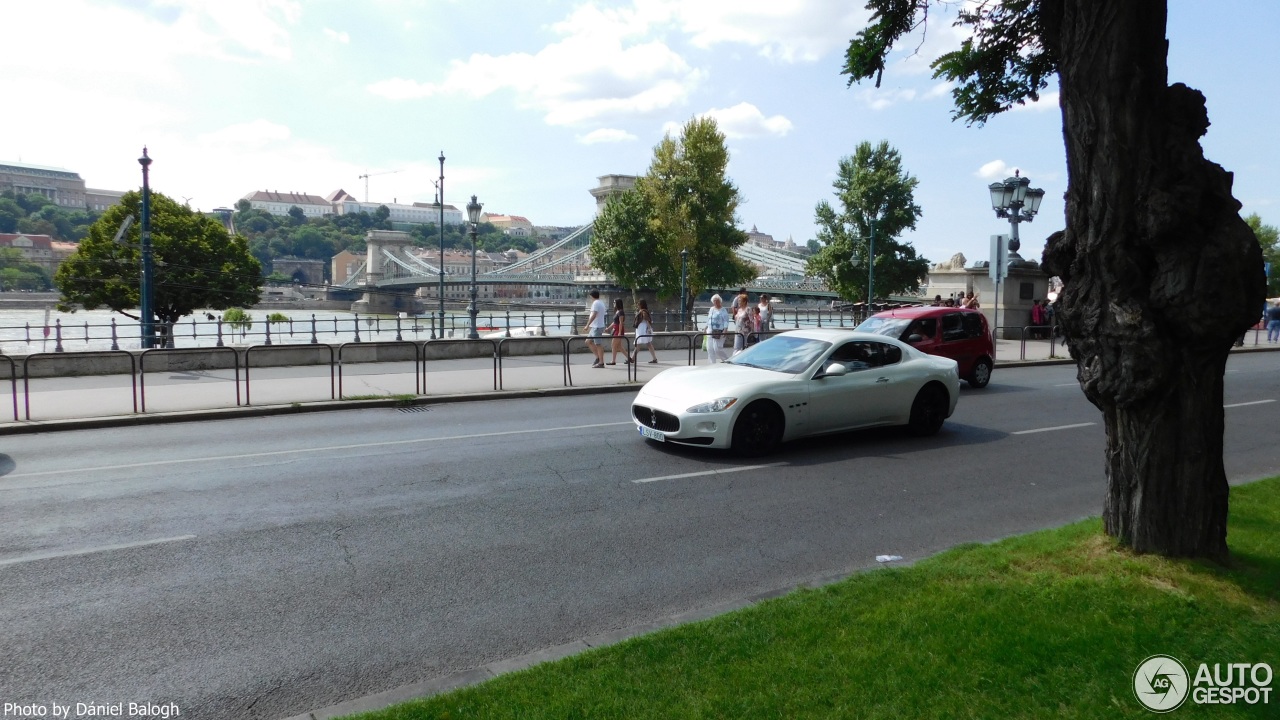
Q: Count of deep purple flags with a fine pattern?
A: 0